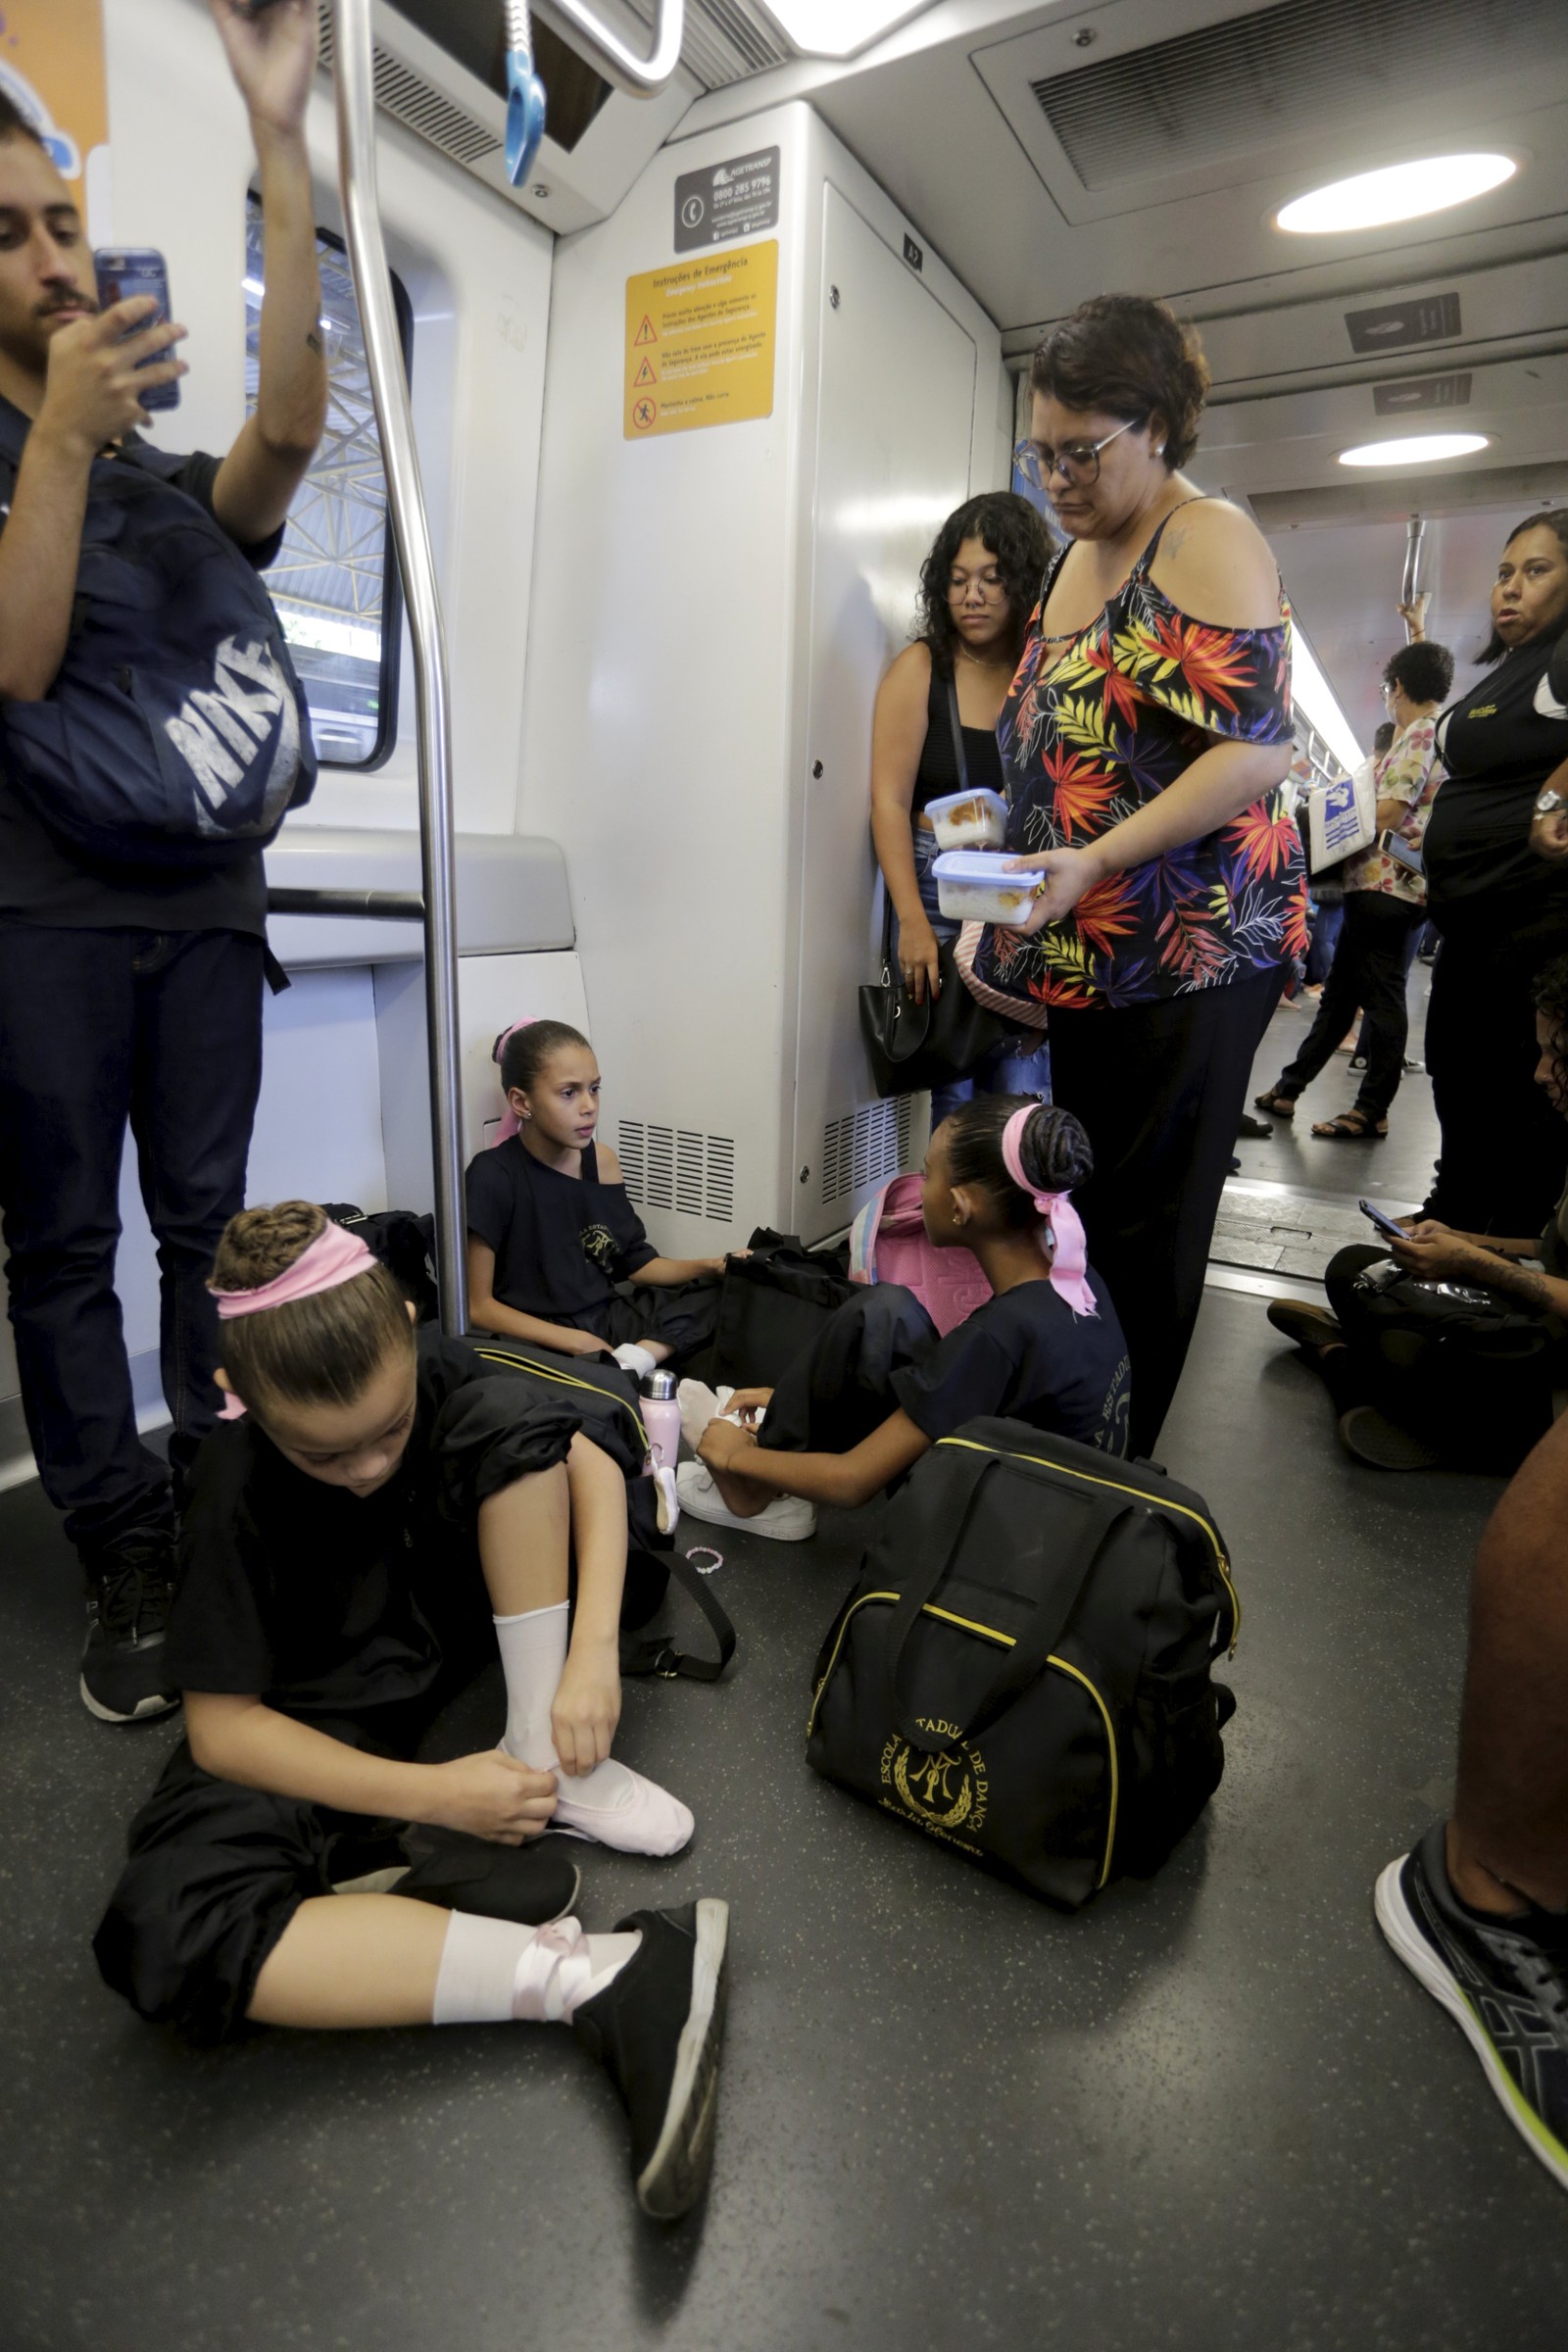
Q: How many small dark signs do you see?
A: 4